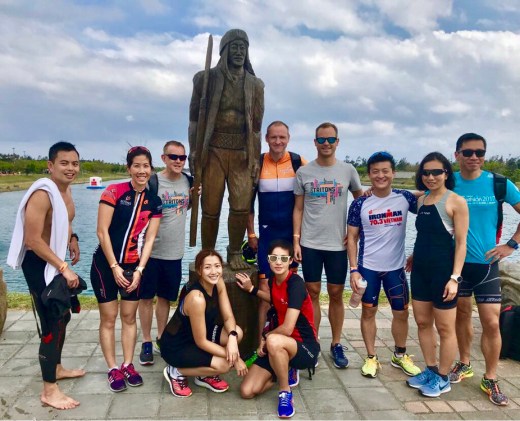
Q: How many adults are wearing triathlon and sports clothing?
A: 10